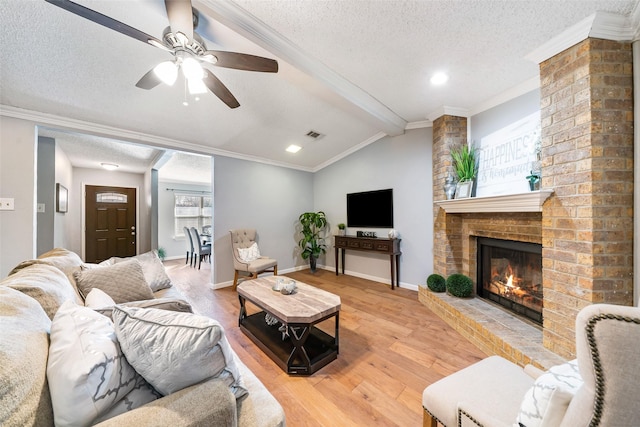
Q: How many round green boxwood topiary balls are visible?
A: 2